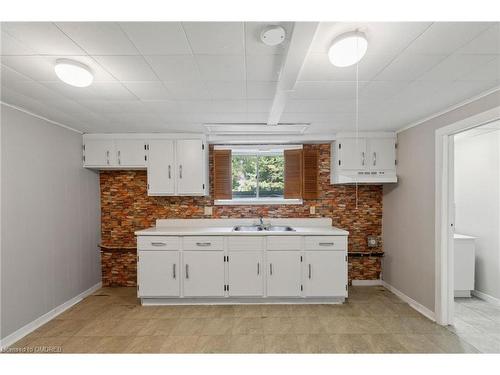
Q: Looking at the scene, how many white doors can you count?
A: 11